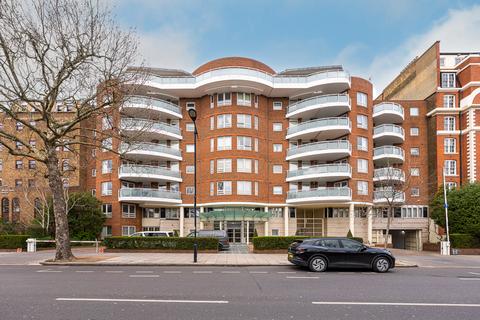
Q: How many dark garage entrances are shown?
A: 1